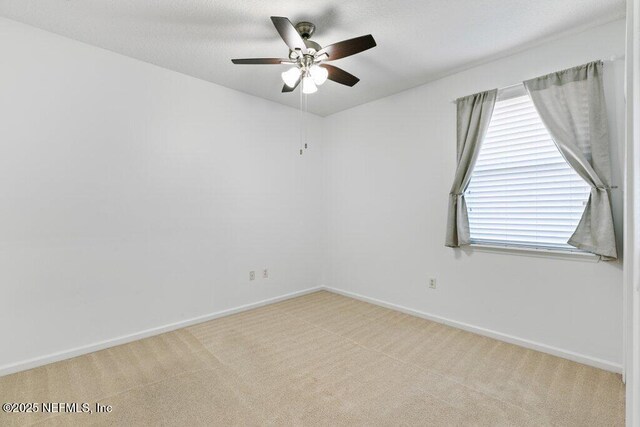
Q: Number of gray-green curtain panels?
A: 2